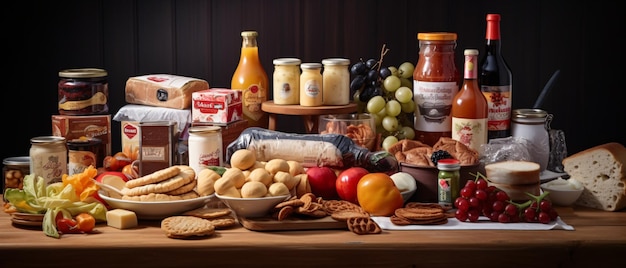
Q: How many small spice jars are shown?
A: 1